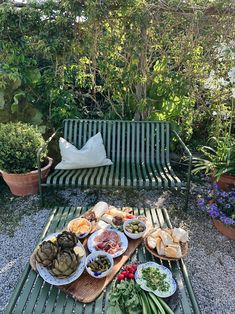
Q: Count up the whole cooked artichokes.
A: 3